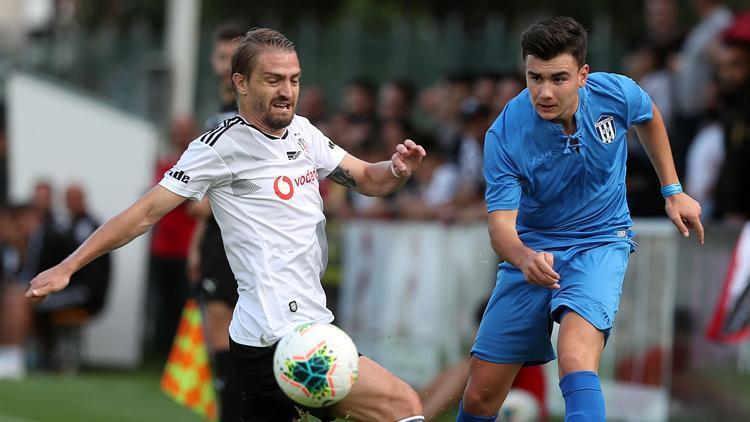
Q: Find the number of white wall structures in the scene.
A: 1